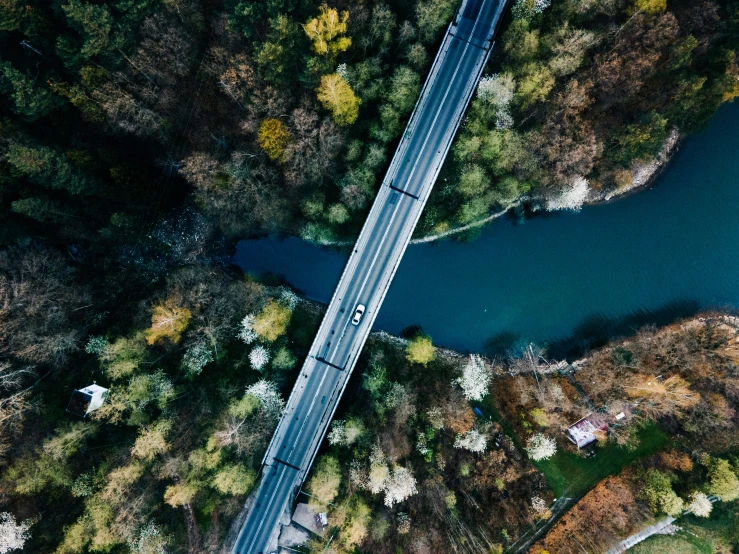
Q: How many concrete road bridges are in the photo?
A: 1